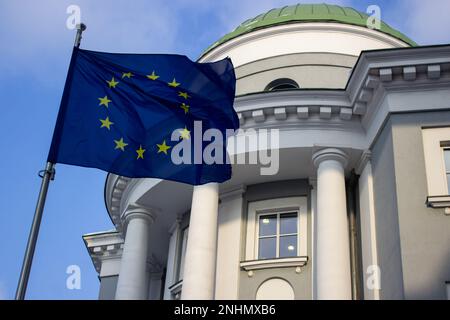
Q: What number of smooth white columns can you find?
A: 3